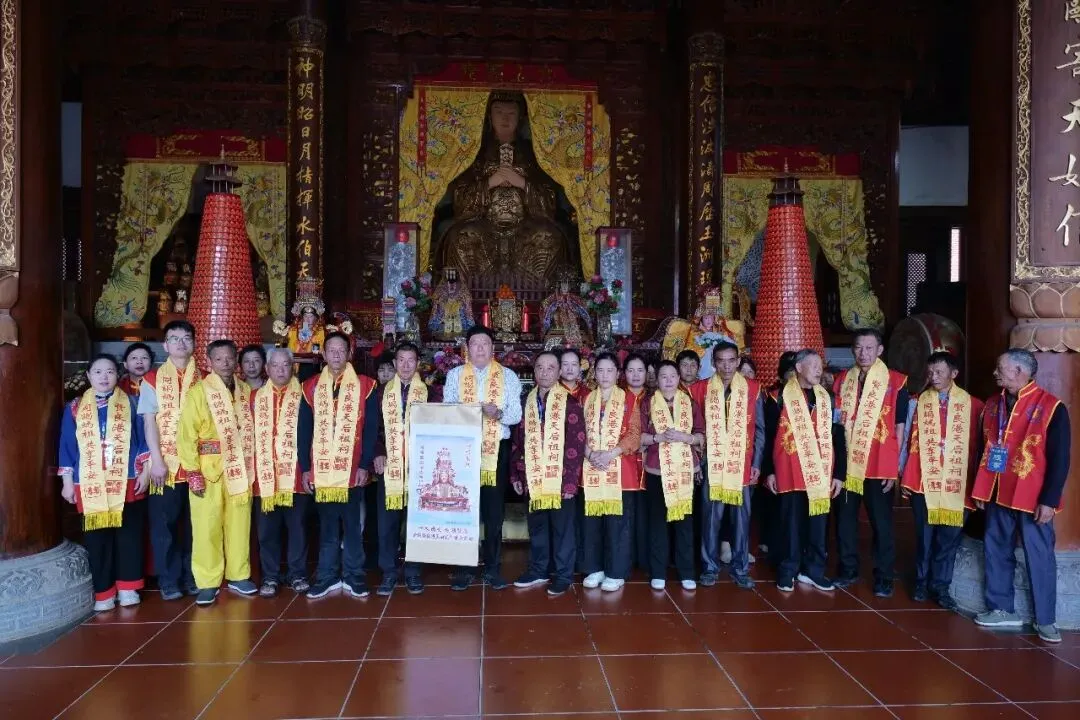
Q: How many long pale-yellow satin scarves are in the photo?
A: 14